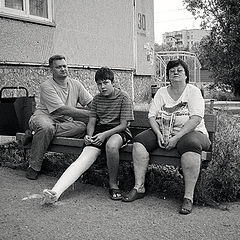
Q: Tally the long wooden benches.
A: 1